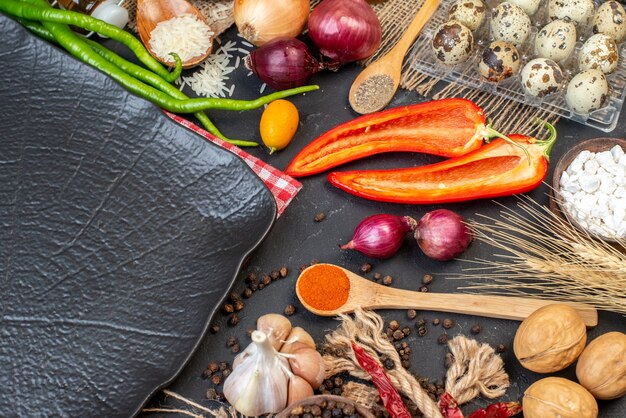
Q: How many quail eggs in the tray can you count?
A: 11